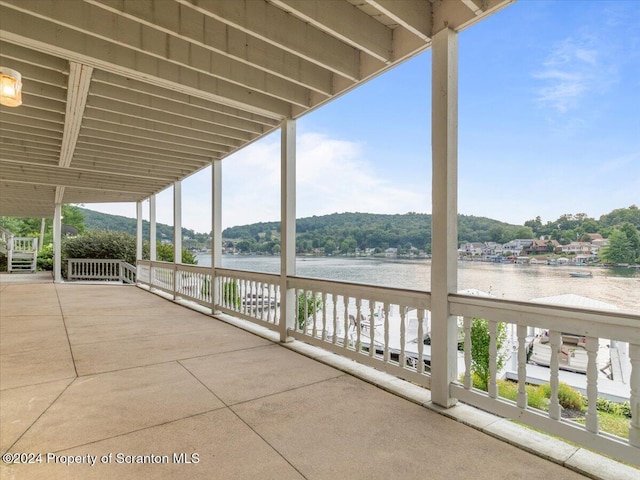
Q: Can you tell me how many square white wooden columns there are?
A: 7